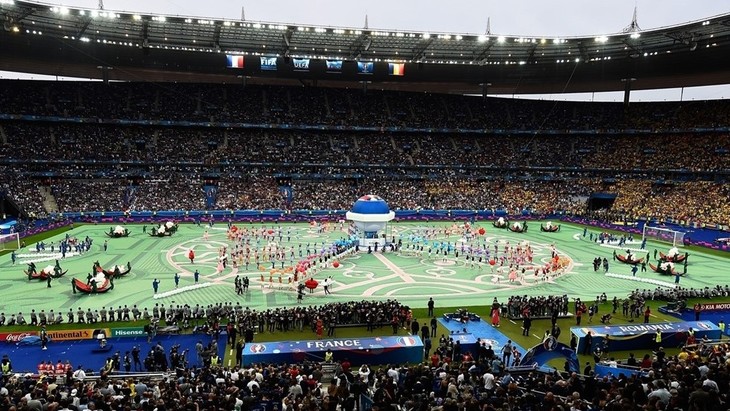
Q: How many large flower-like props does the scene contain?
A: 12